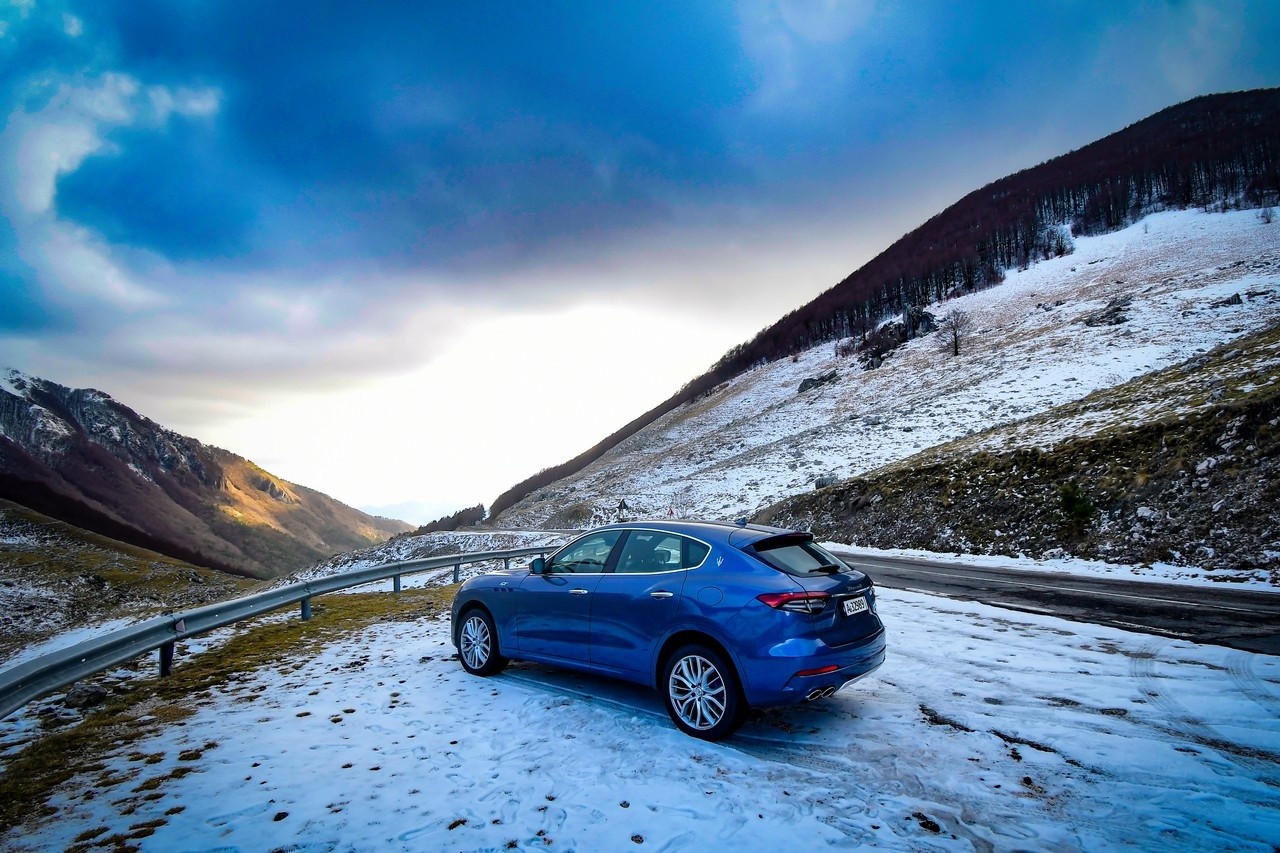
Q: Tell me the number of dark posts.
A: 6